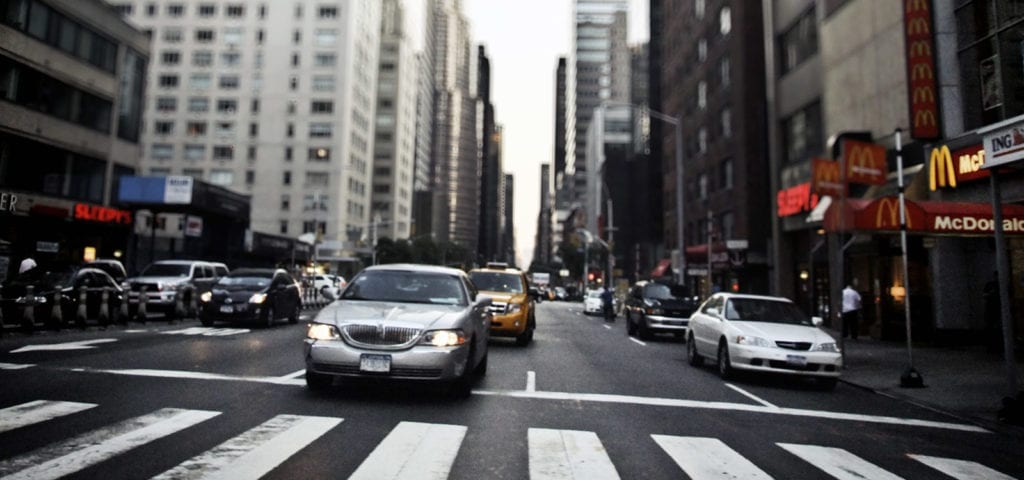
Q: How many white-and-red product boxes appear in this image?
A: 0